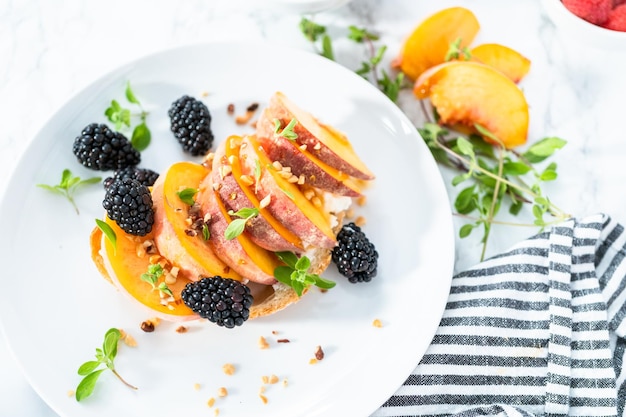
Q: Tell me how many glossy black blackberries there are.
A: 6